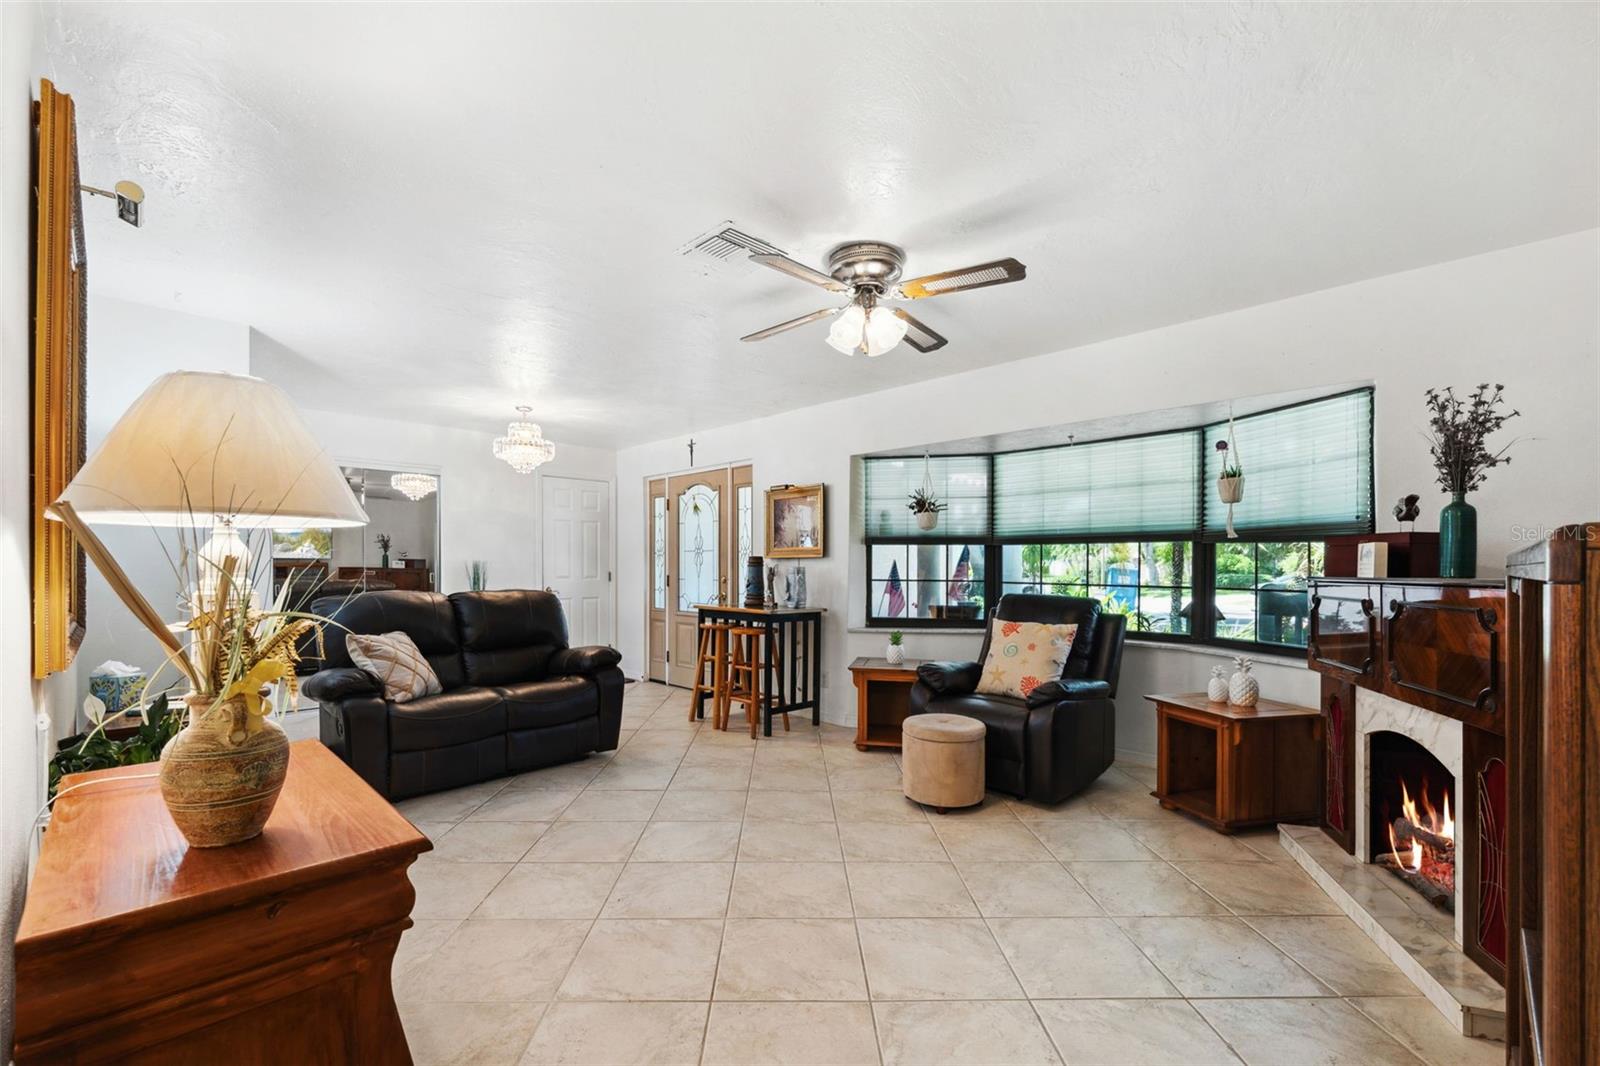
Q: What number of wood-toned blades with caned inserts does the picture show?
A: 4